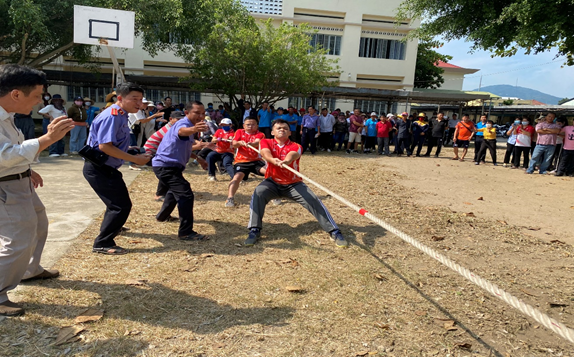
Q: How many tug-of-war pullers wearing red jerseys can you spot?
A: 3